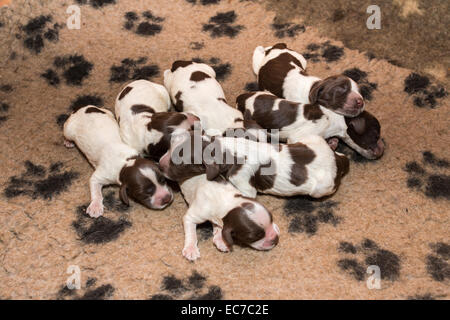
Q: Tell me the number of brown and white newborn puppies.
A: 7